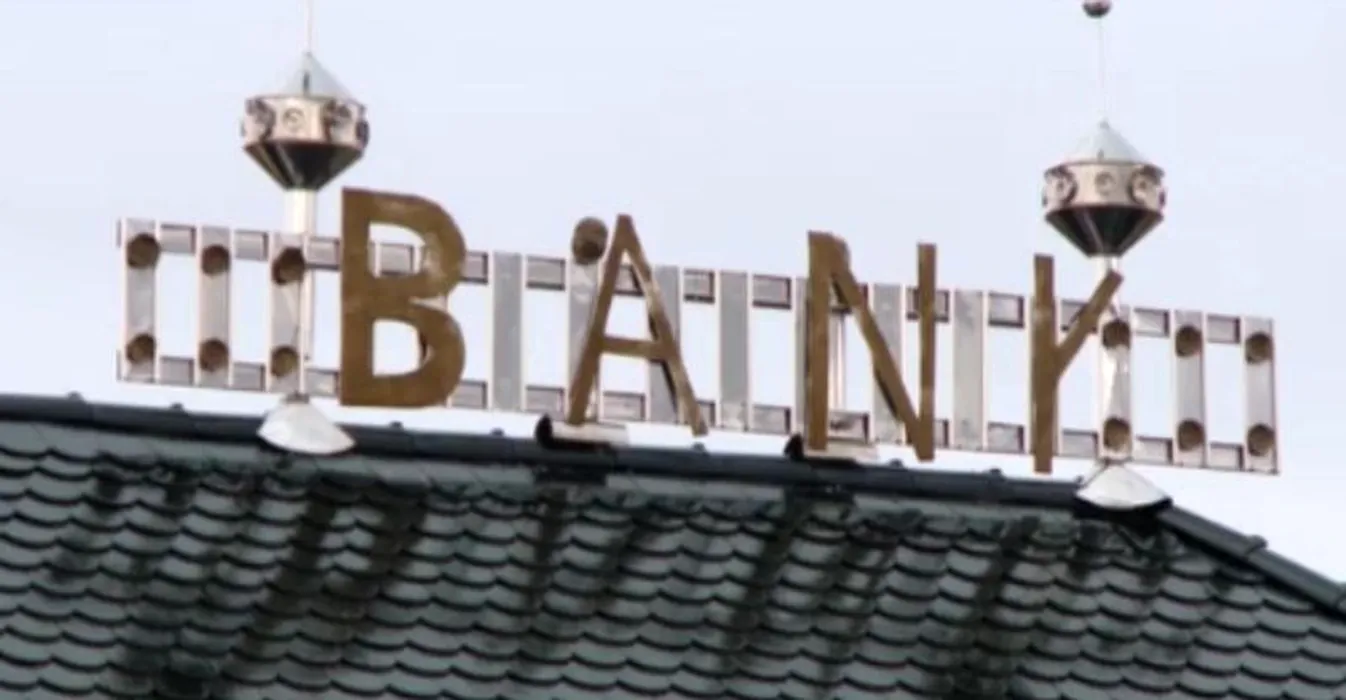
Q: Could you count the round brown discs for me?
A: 13